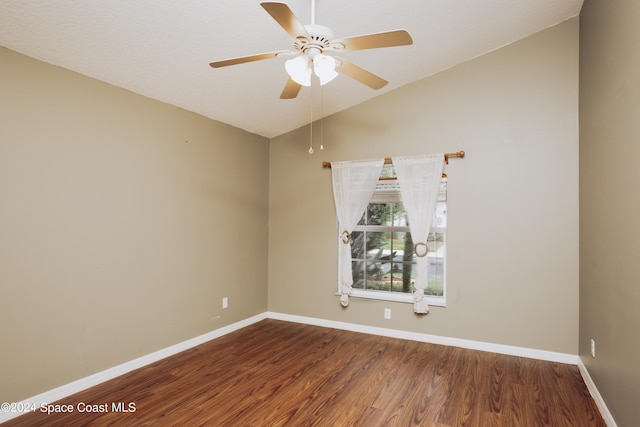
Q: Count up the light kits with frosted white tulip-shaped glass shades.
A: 1